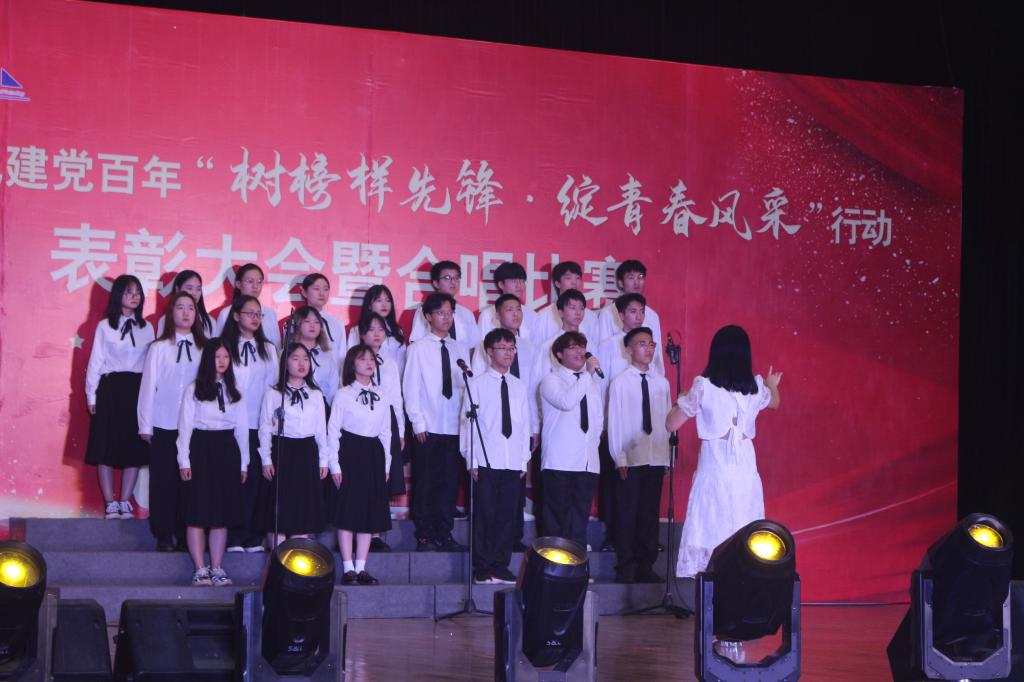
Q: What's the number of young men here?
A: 11